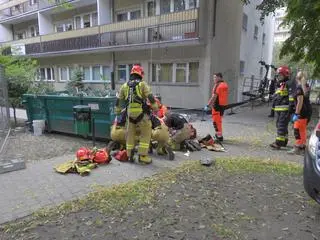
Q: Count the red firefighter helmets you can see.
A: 4